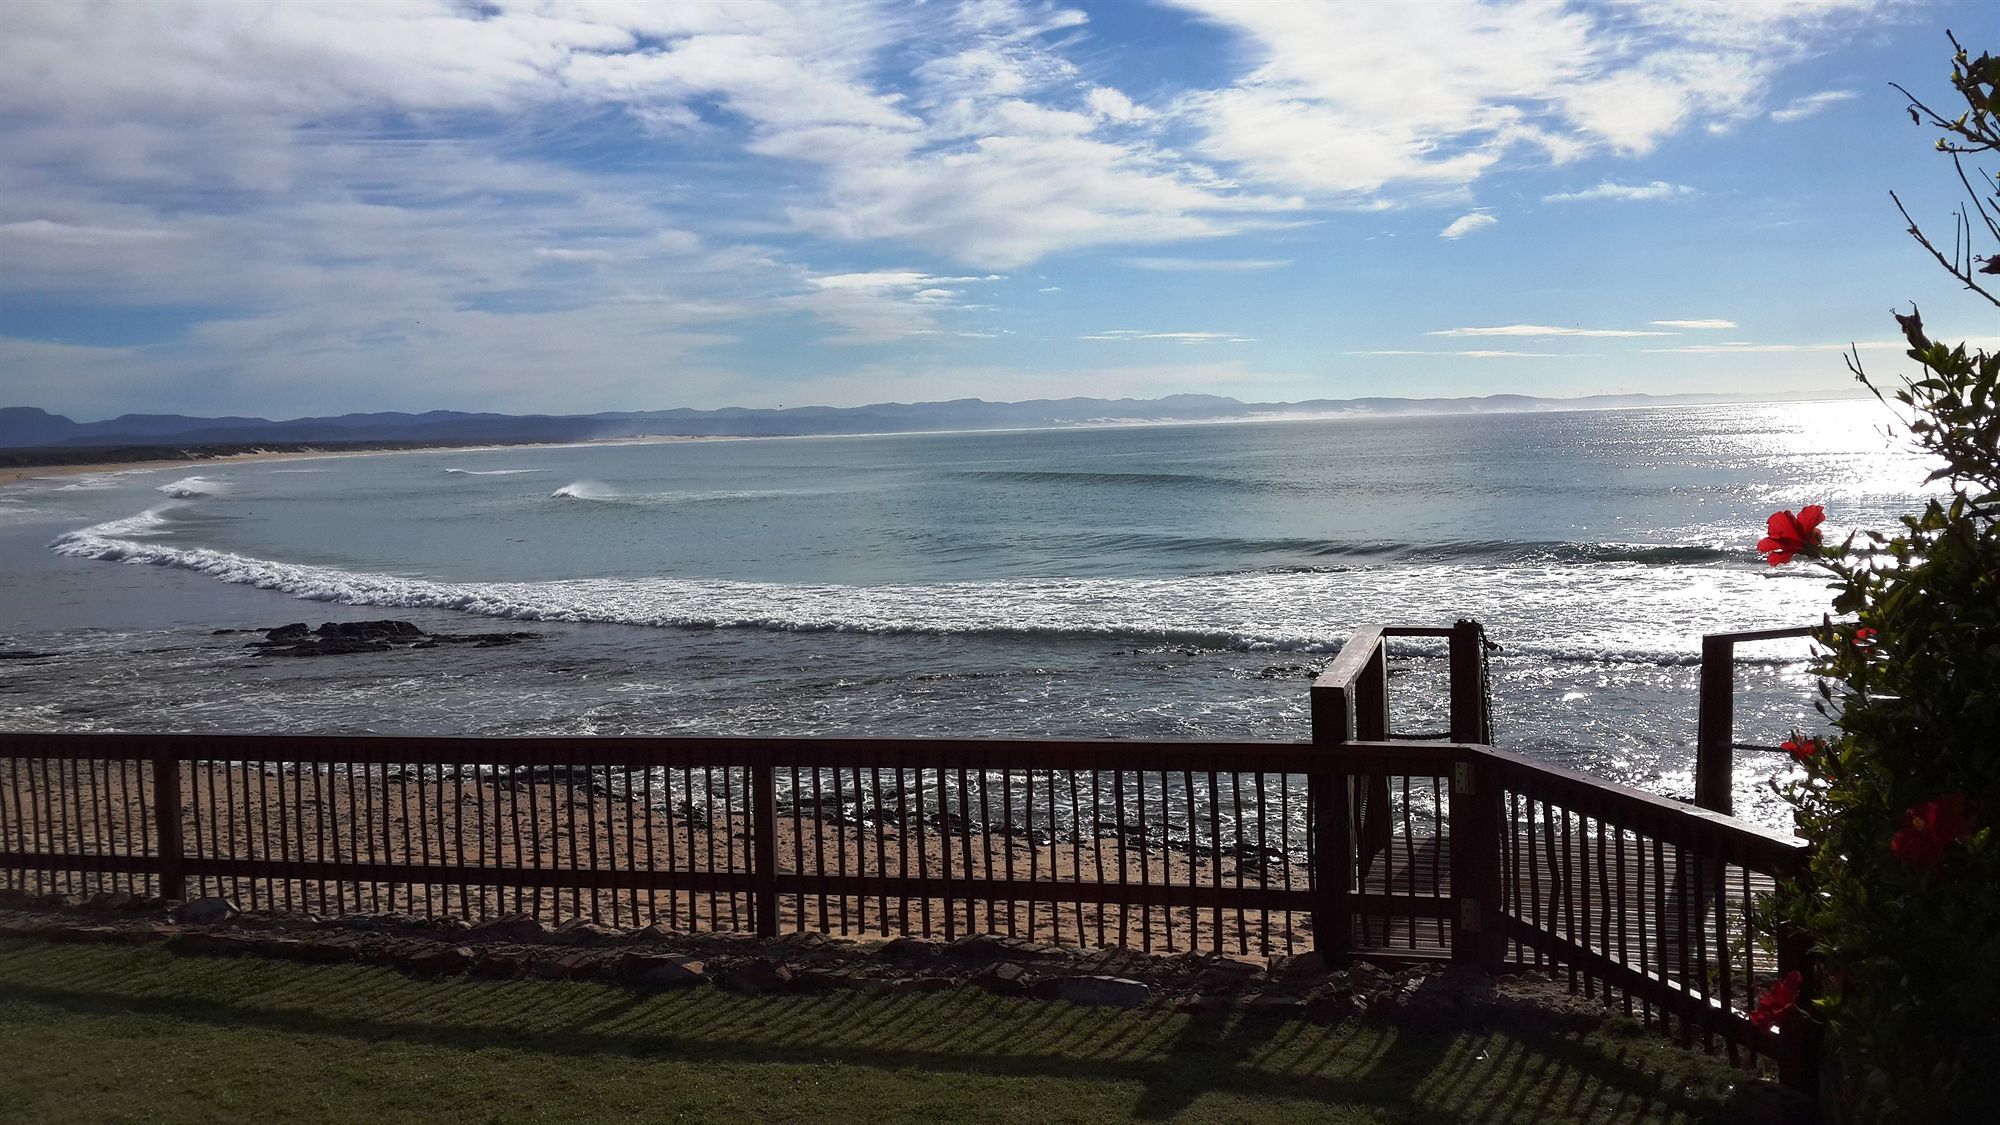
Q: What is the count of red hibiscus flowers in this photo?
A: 5